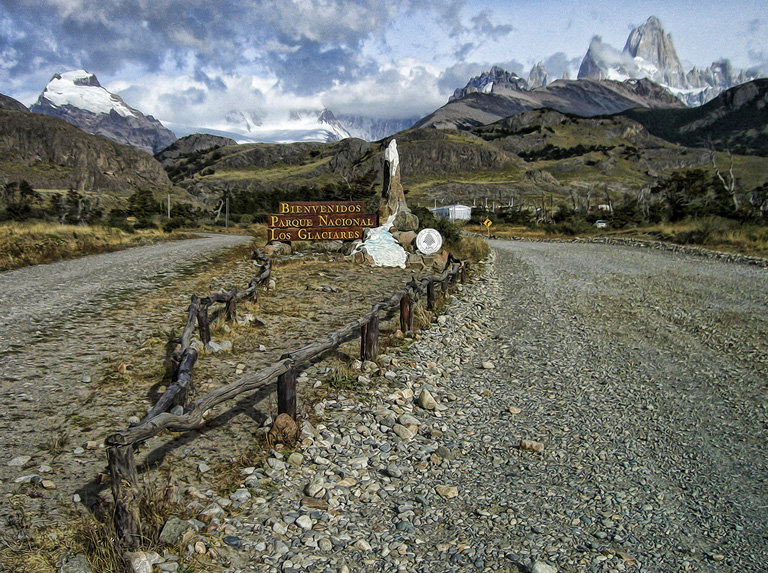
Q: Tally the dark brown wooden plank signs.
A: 3